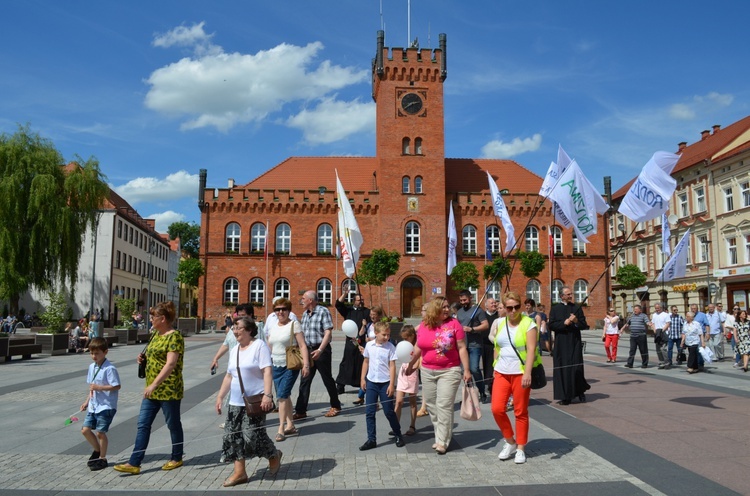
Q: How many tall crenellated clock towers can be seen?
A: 1